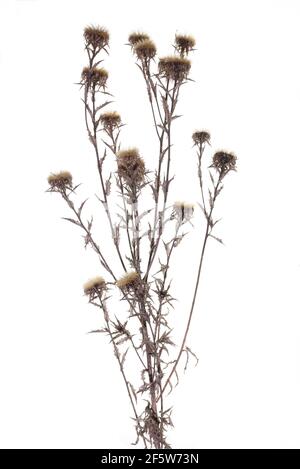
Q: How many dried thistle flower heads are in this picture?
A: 14